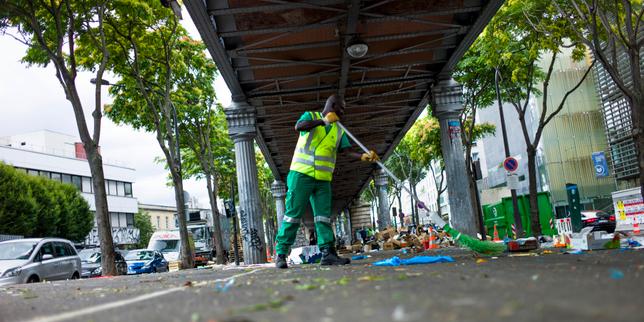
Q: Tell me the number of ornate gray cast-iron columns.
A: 4